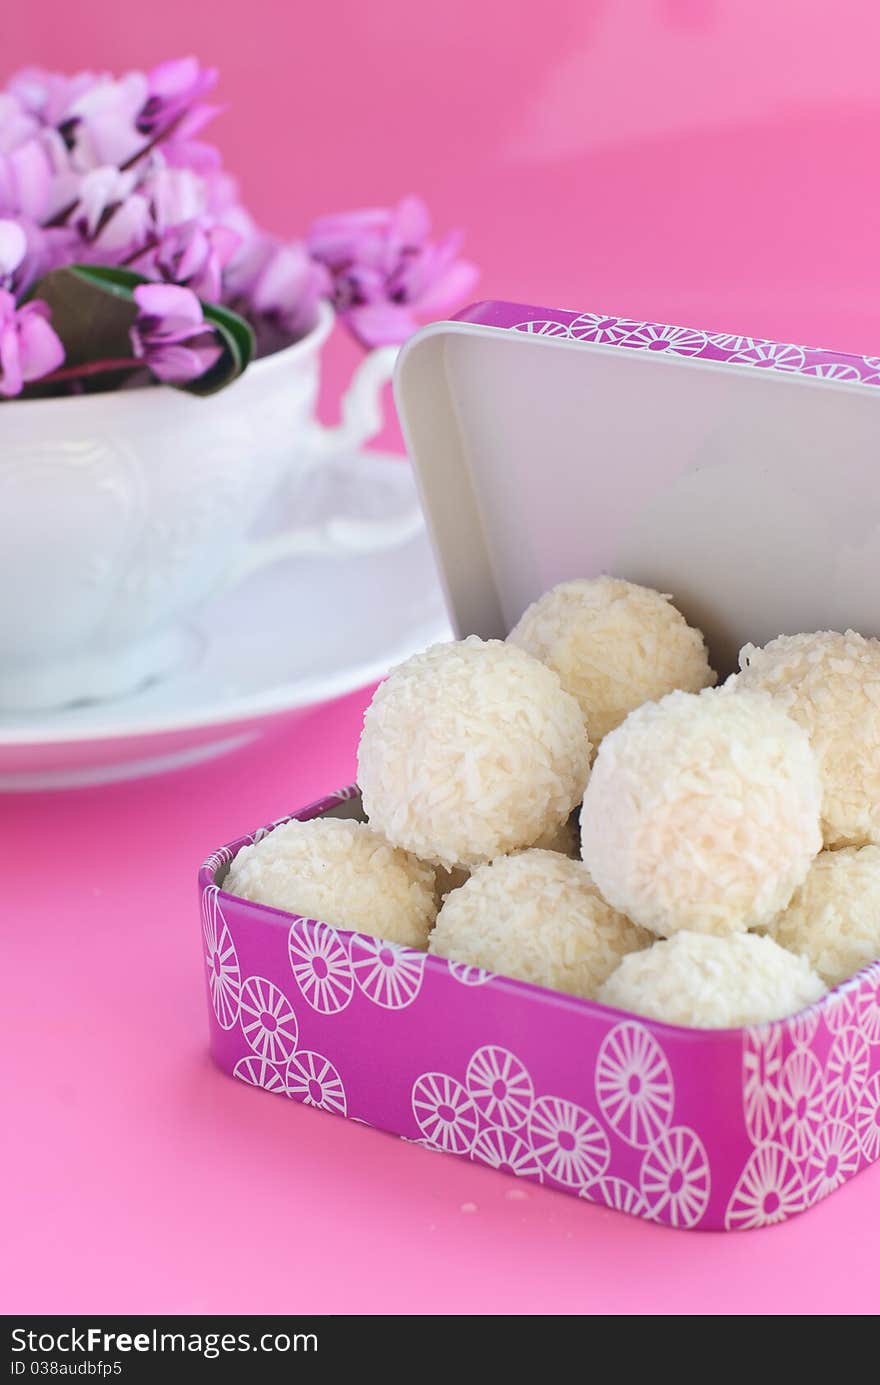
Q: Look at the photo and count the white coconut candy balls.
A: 8